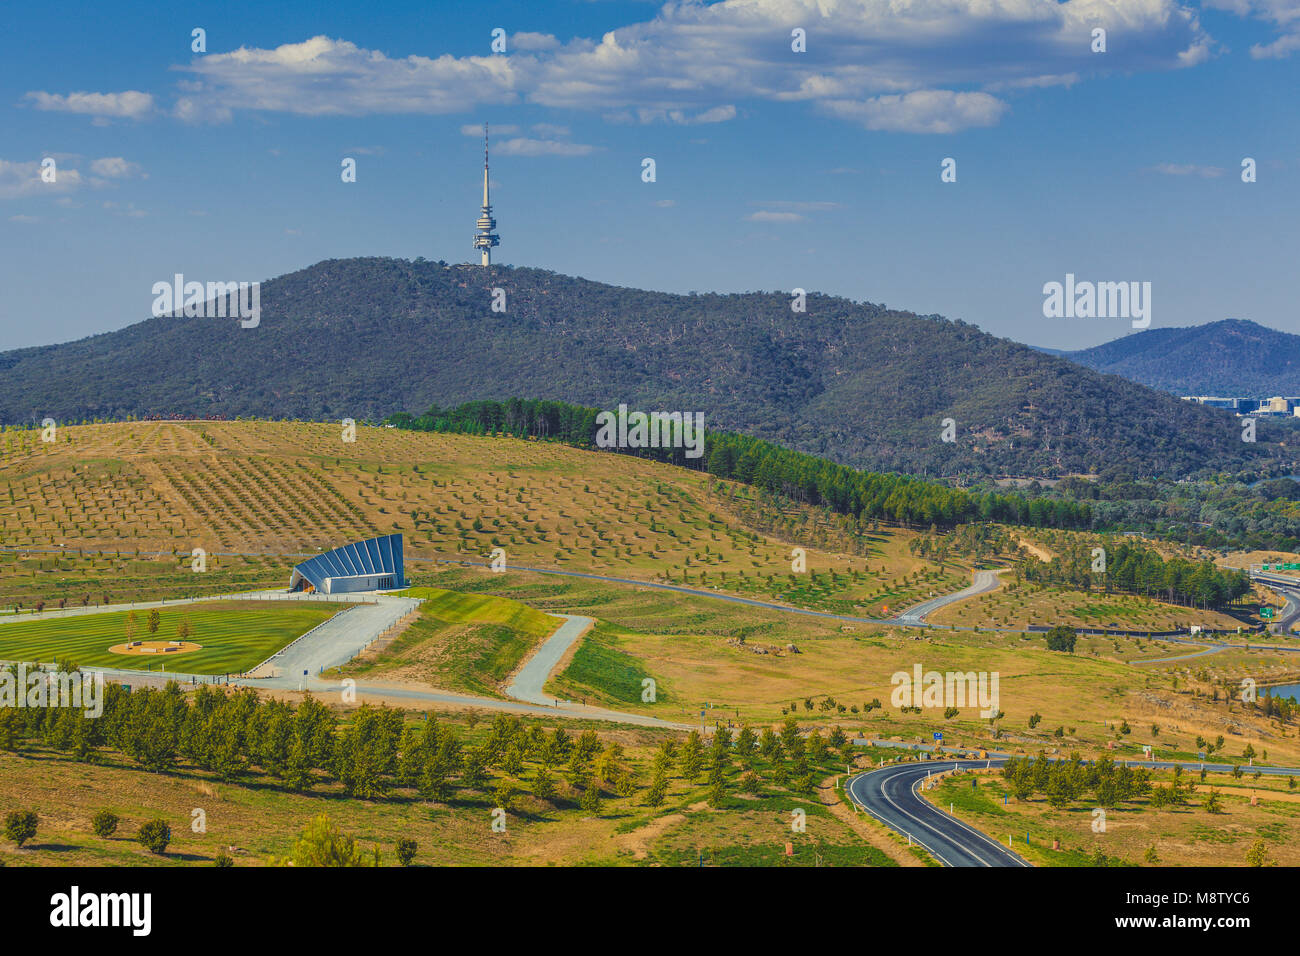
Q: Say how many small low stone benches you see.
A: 4